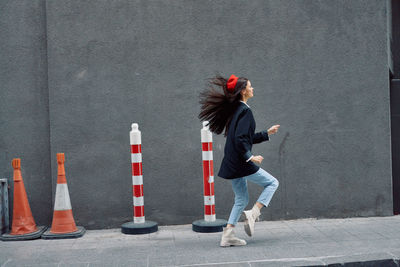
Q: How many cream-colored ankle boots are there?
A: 2